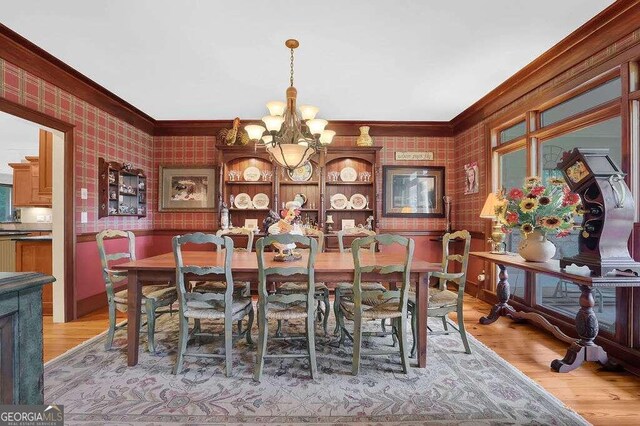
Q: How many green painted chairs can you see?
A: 8